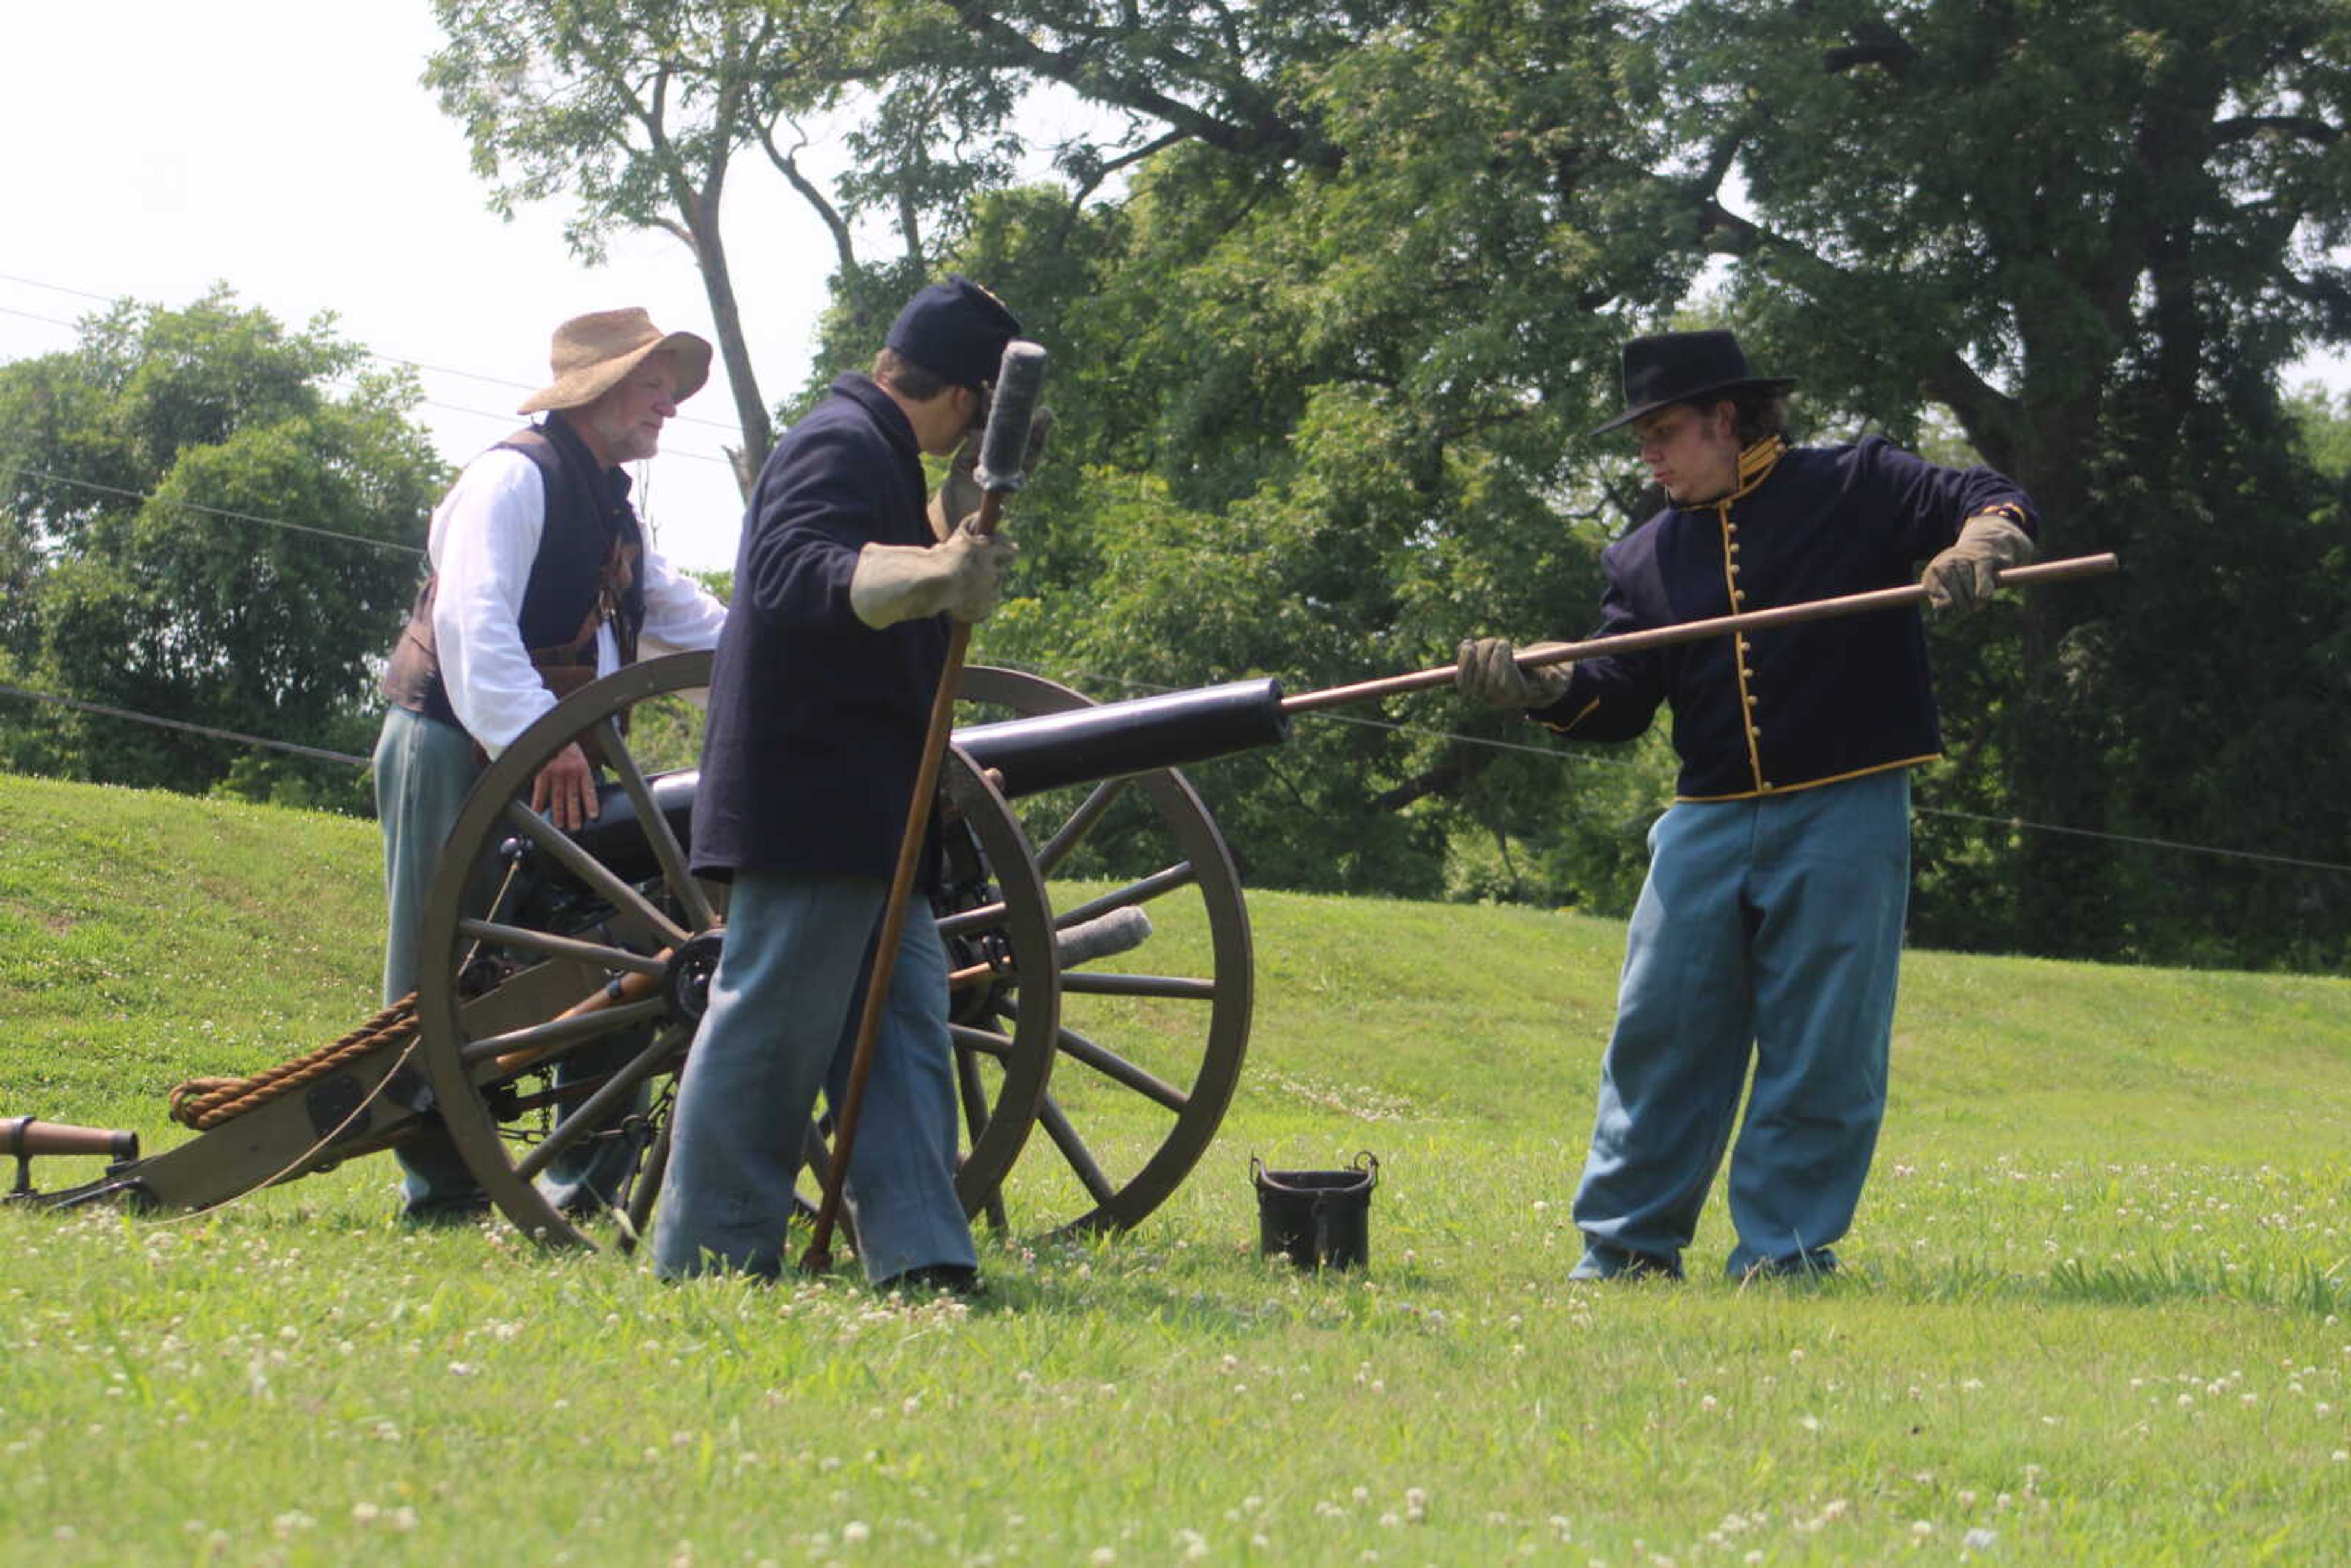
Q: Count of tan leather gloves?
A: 4